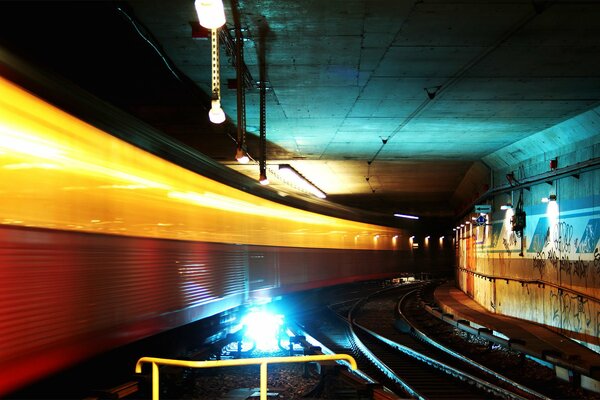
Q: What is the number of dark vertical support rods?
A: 2